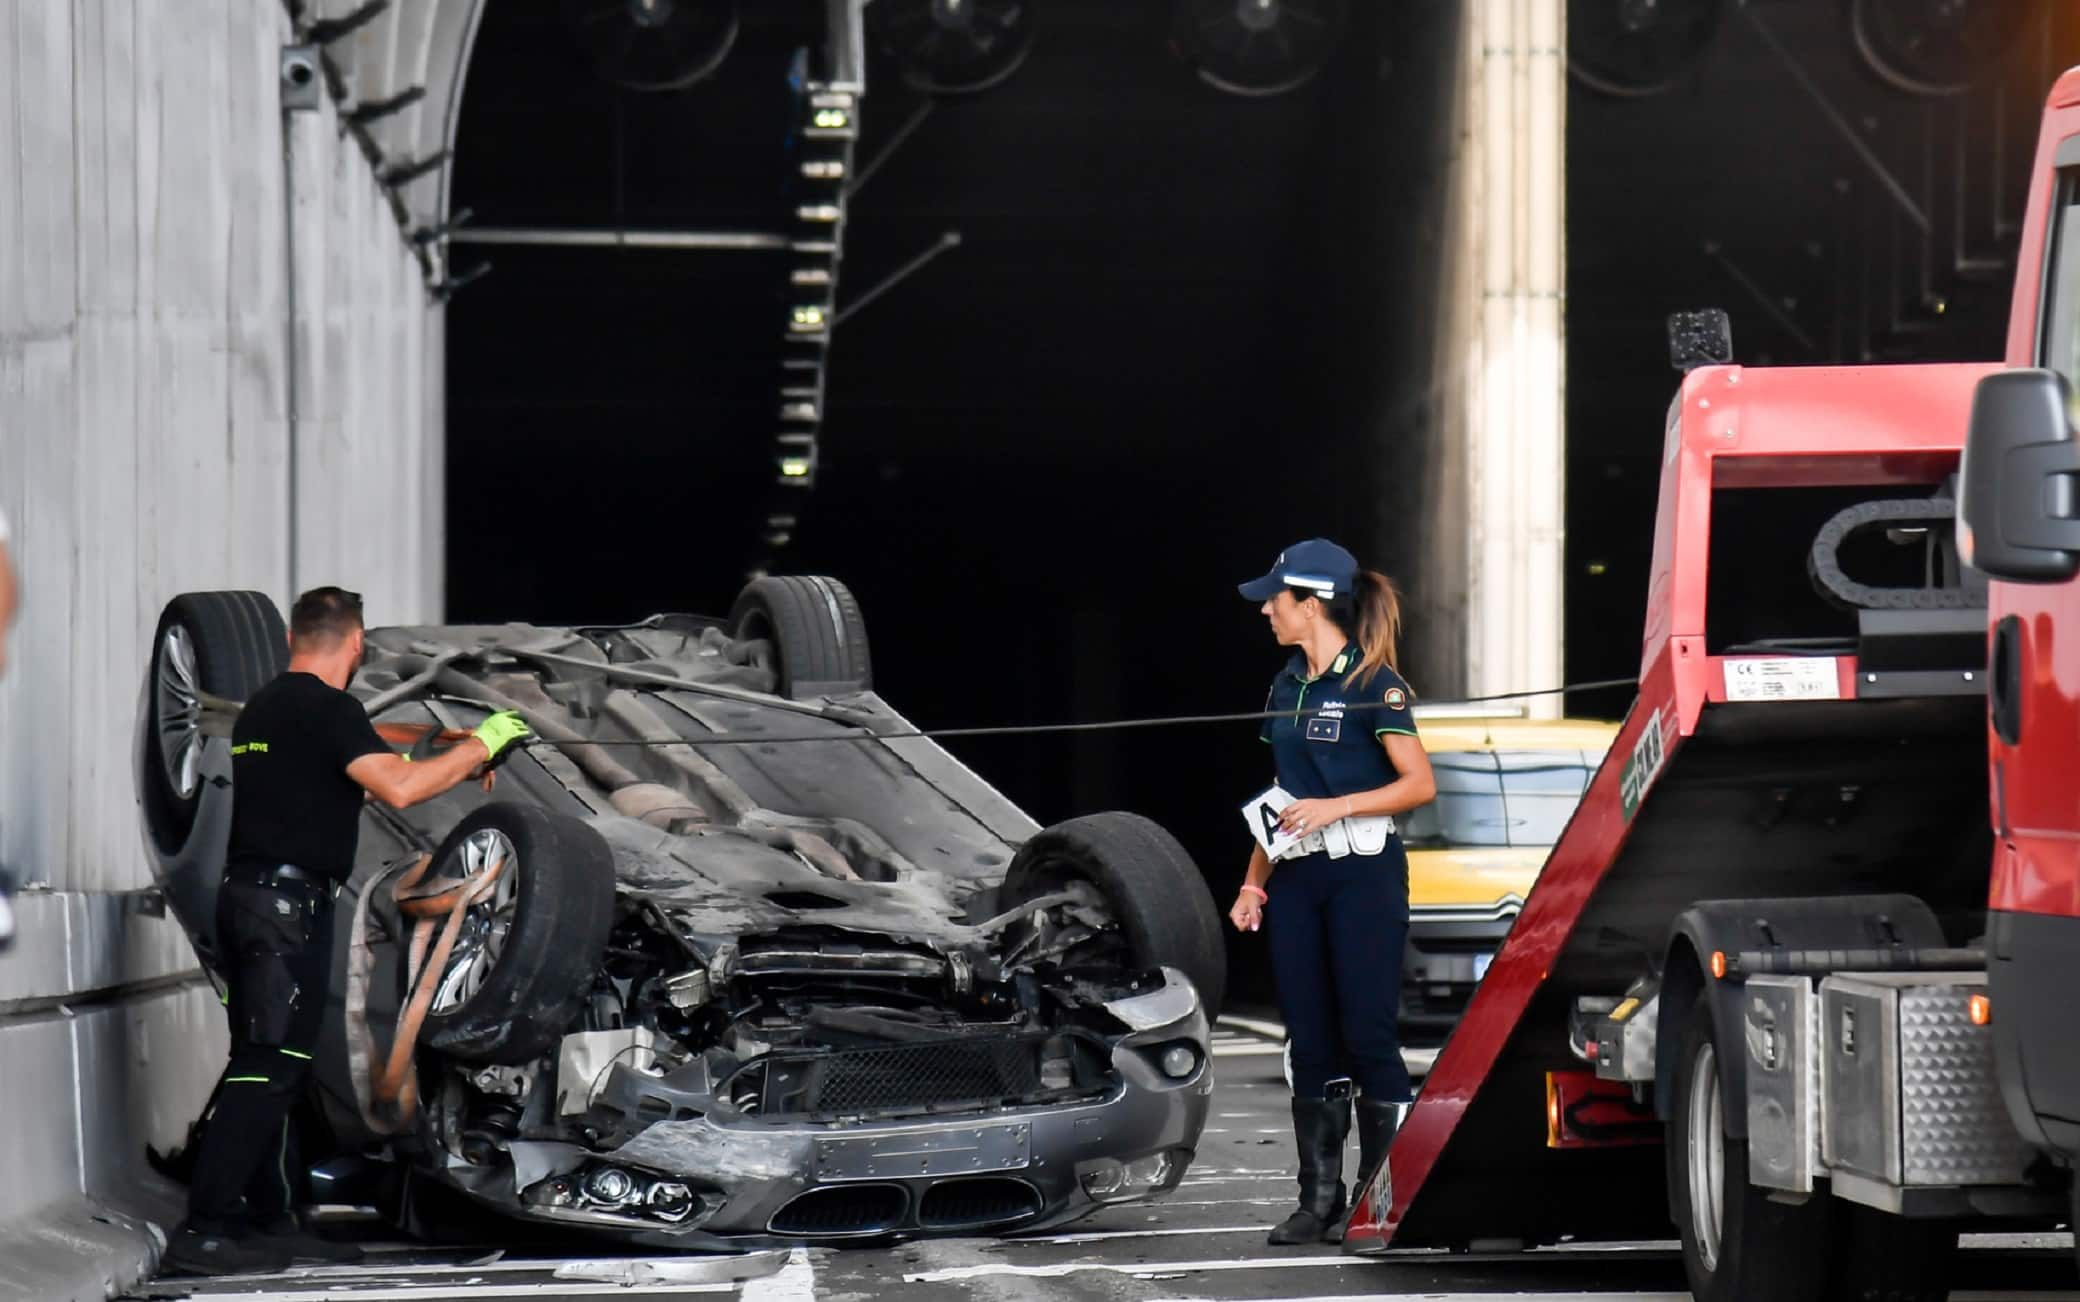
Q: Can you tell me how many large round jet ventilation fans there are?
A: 5